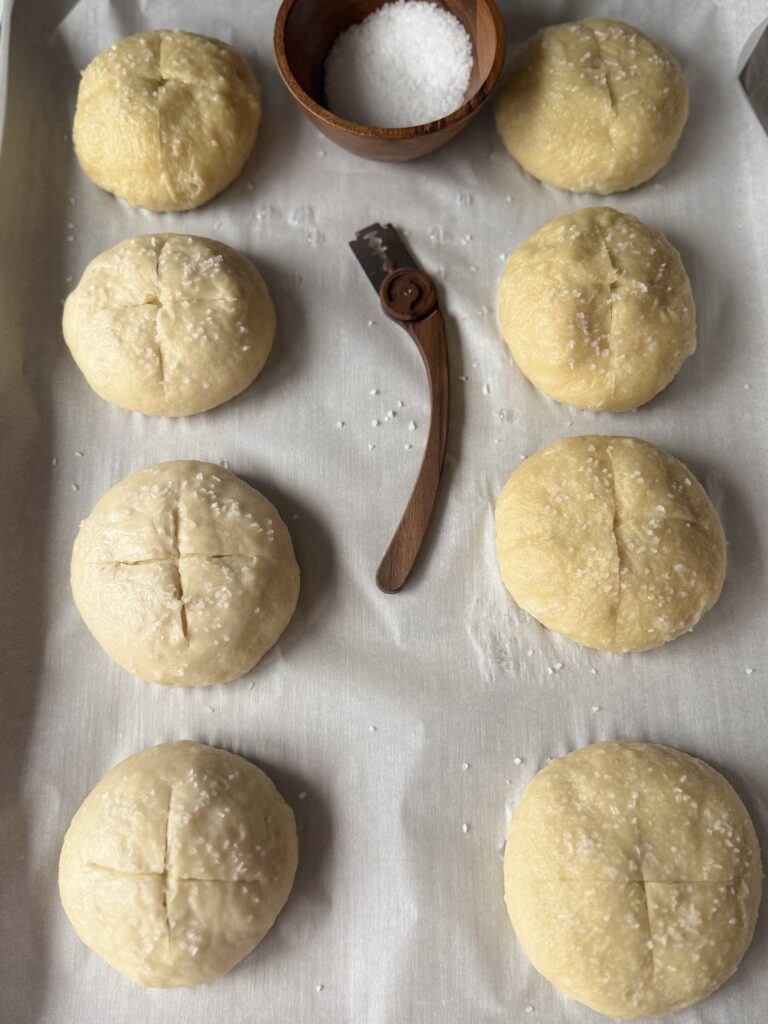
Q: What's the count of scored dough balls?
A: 8